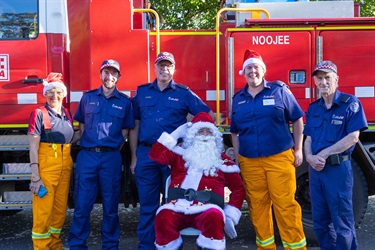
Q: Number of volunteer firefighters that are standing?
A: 5